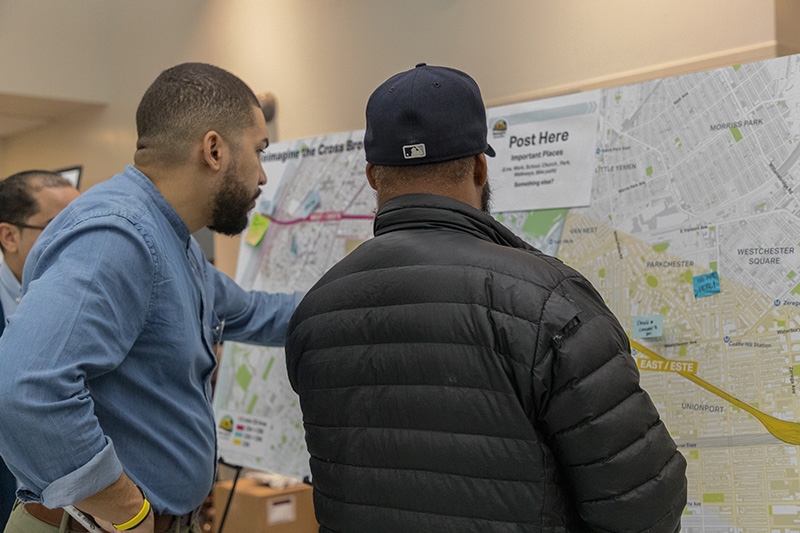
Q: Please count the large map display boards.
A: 2